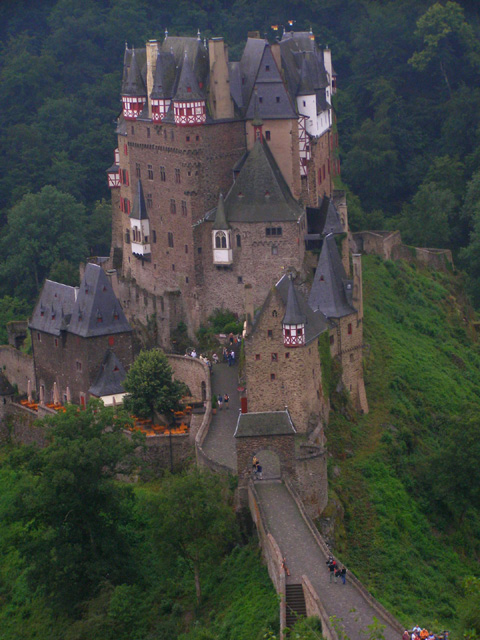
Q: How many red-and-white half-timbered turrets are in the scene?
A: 4